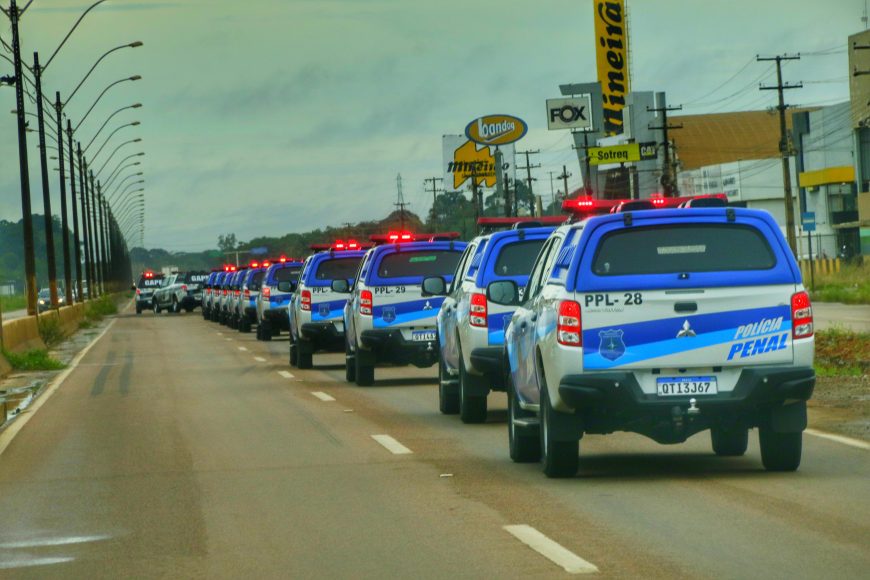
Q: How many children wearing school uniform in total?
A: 0